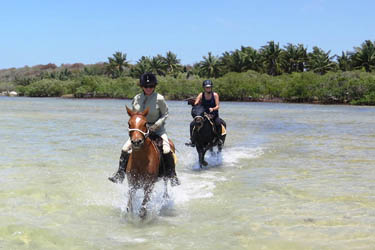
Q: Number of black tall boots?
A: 2